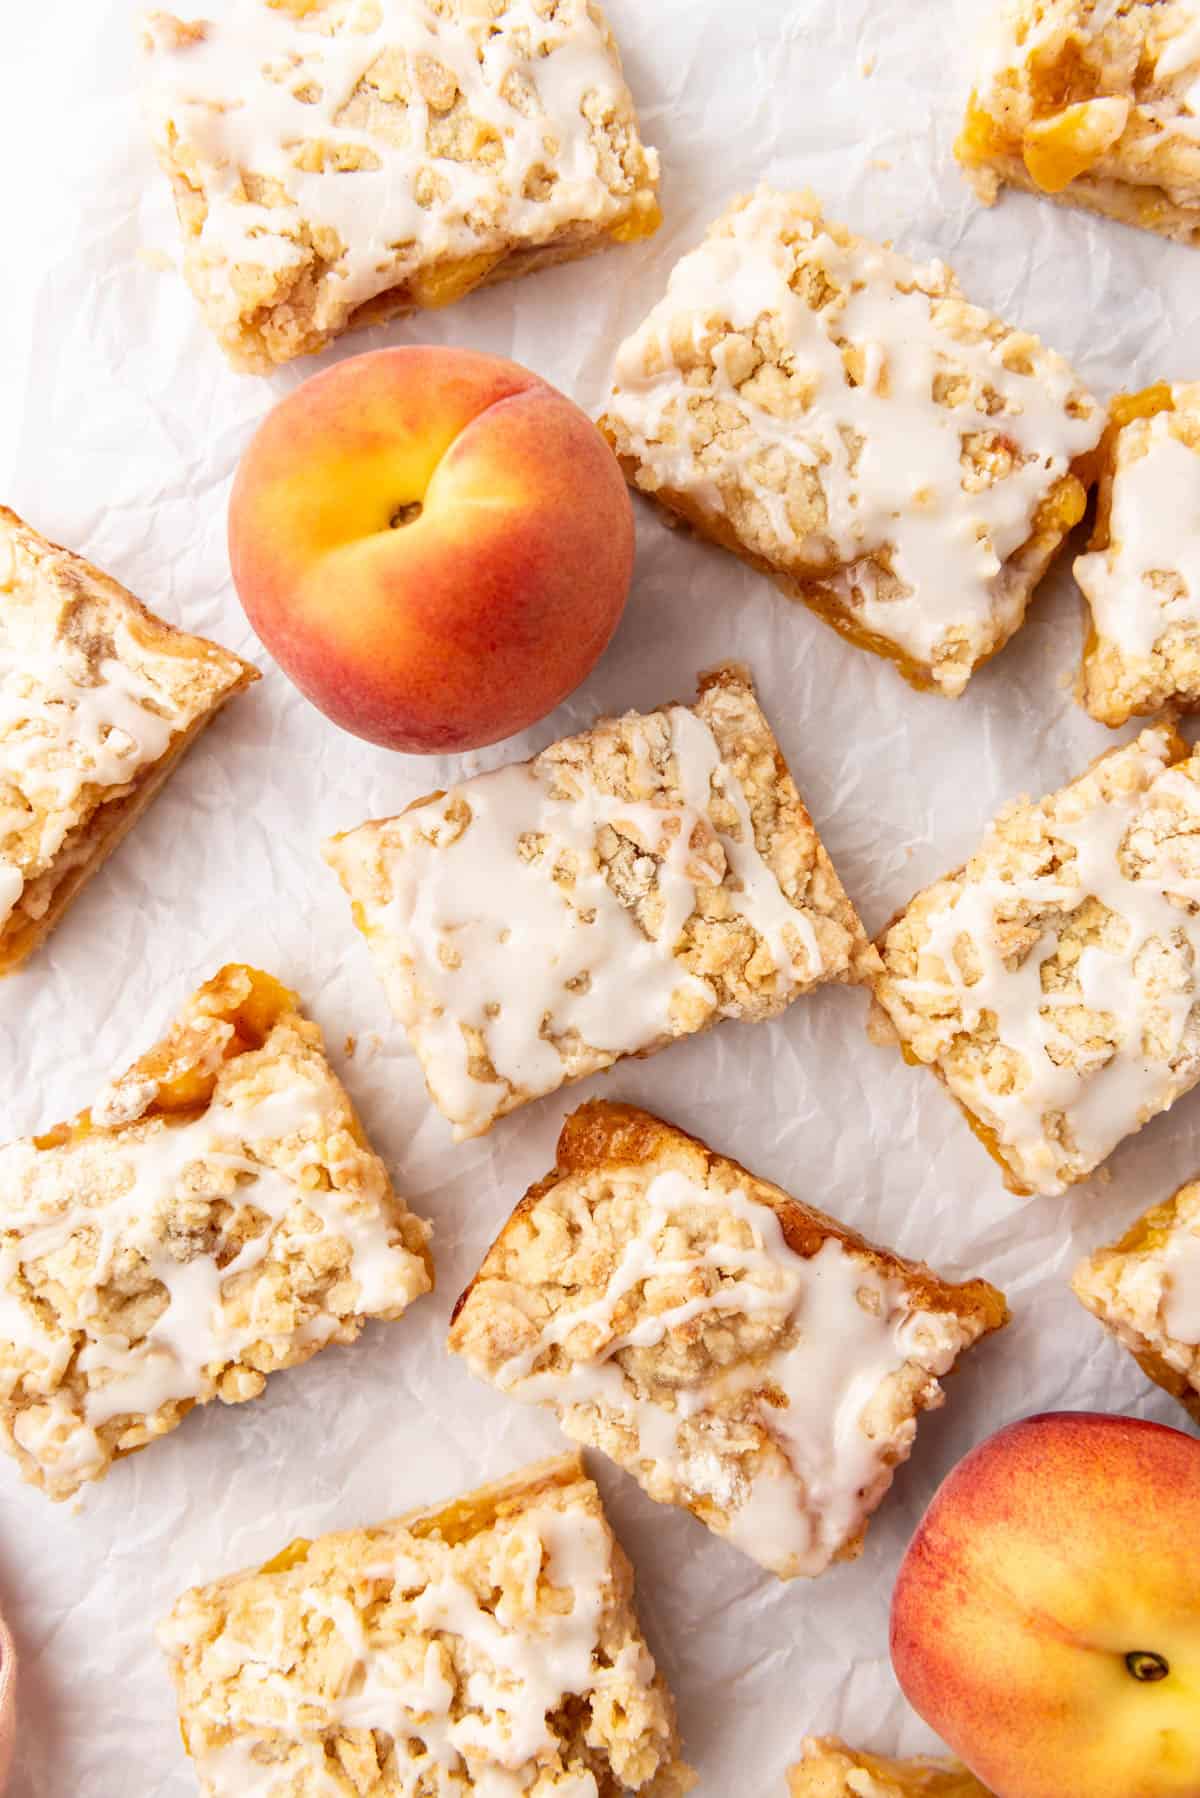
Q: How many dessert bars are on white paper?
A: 12